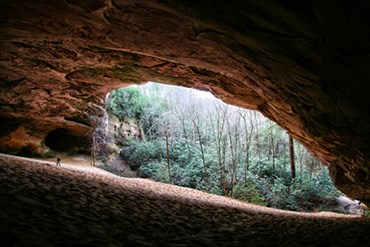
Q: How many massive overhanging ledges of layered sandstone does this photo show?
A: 1